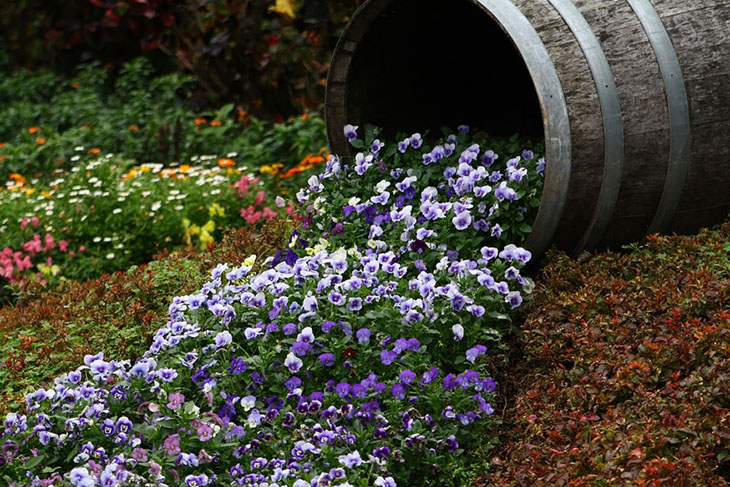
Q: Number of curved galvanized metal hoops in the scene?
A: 3